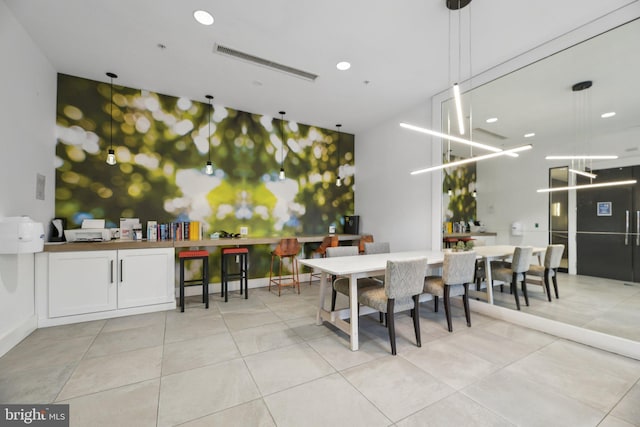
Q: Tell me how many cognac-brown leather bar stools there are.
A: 3